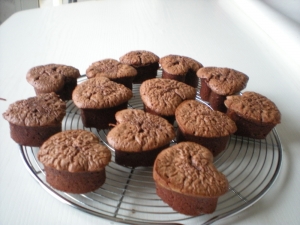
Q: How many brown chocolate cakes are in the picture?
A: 13